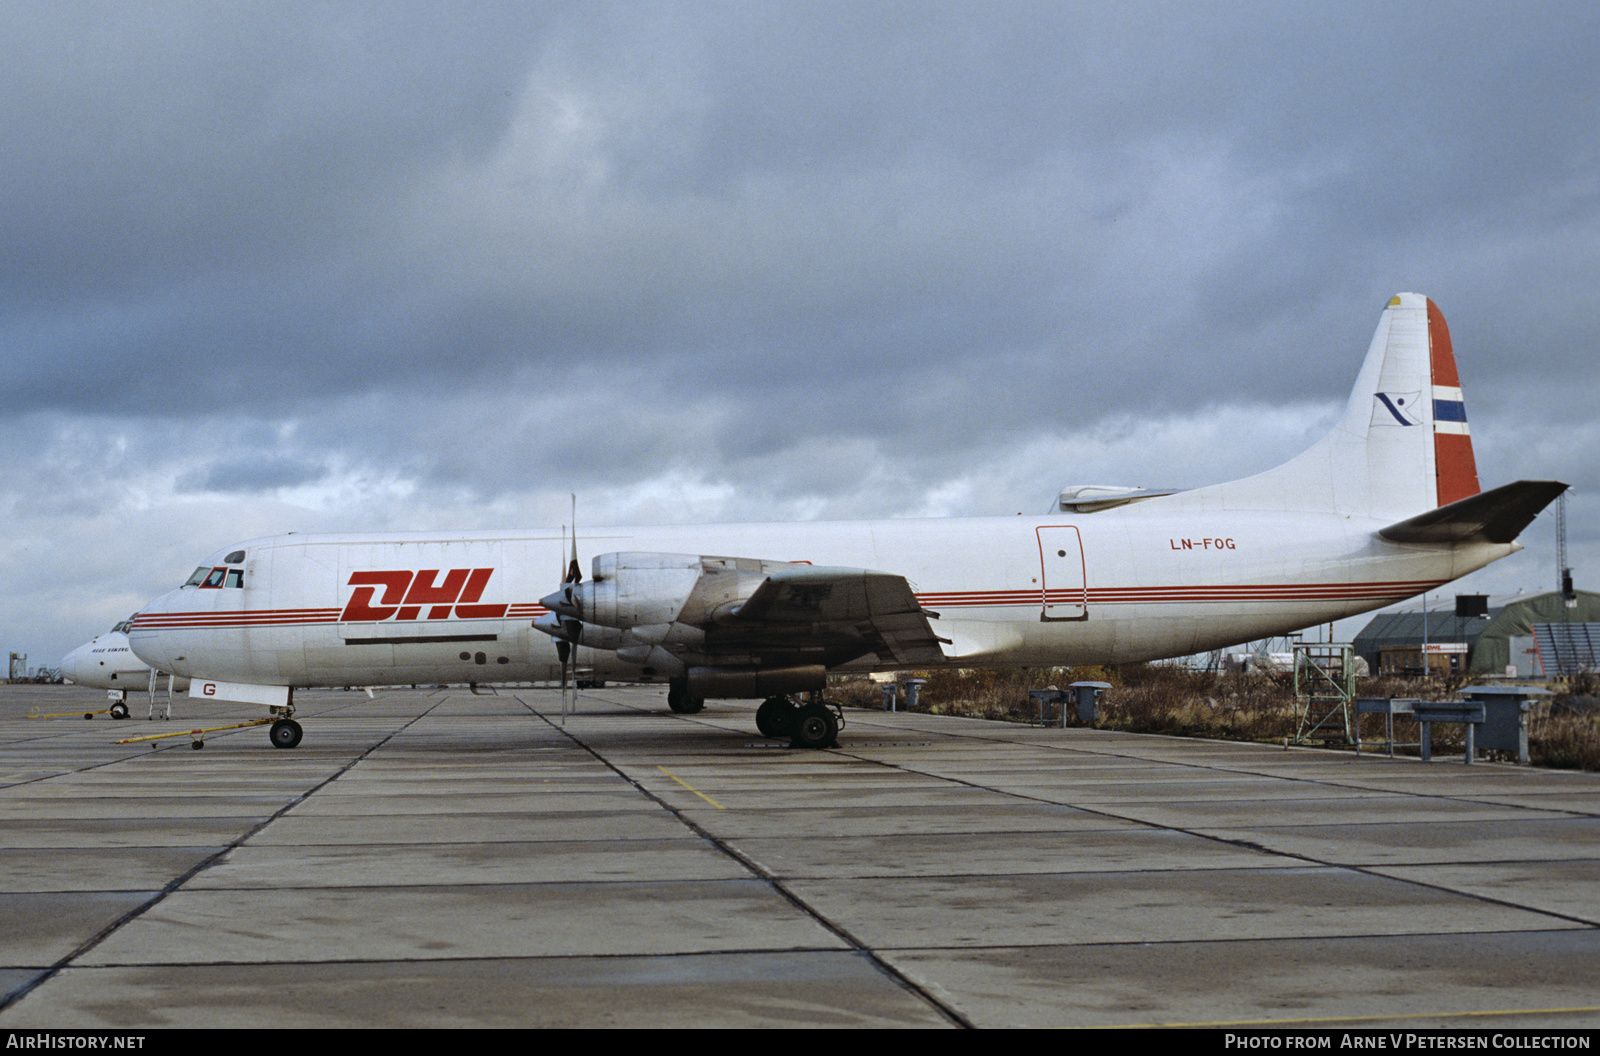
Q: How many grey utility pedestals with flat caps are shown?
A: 3